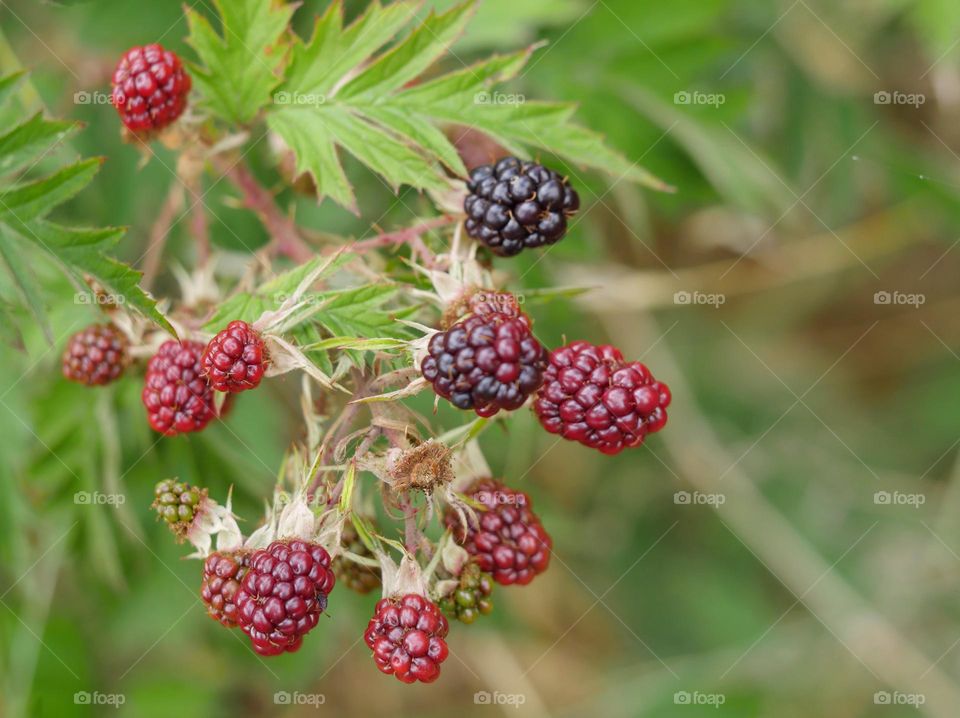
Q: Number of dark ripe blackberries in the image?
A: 2